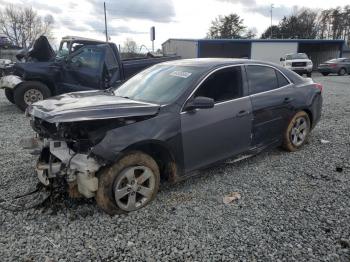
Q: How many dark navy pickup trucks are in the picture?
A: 1